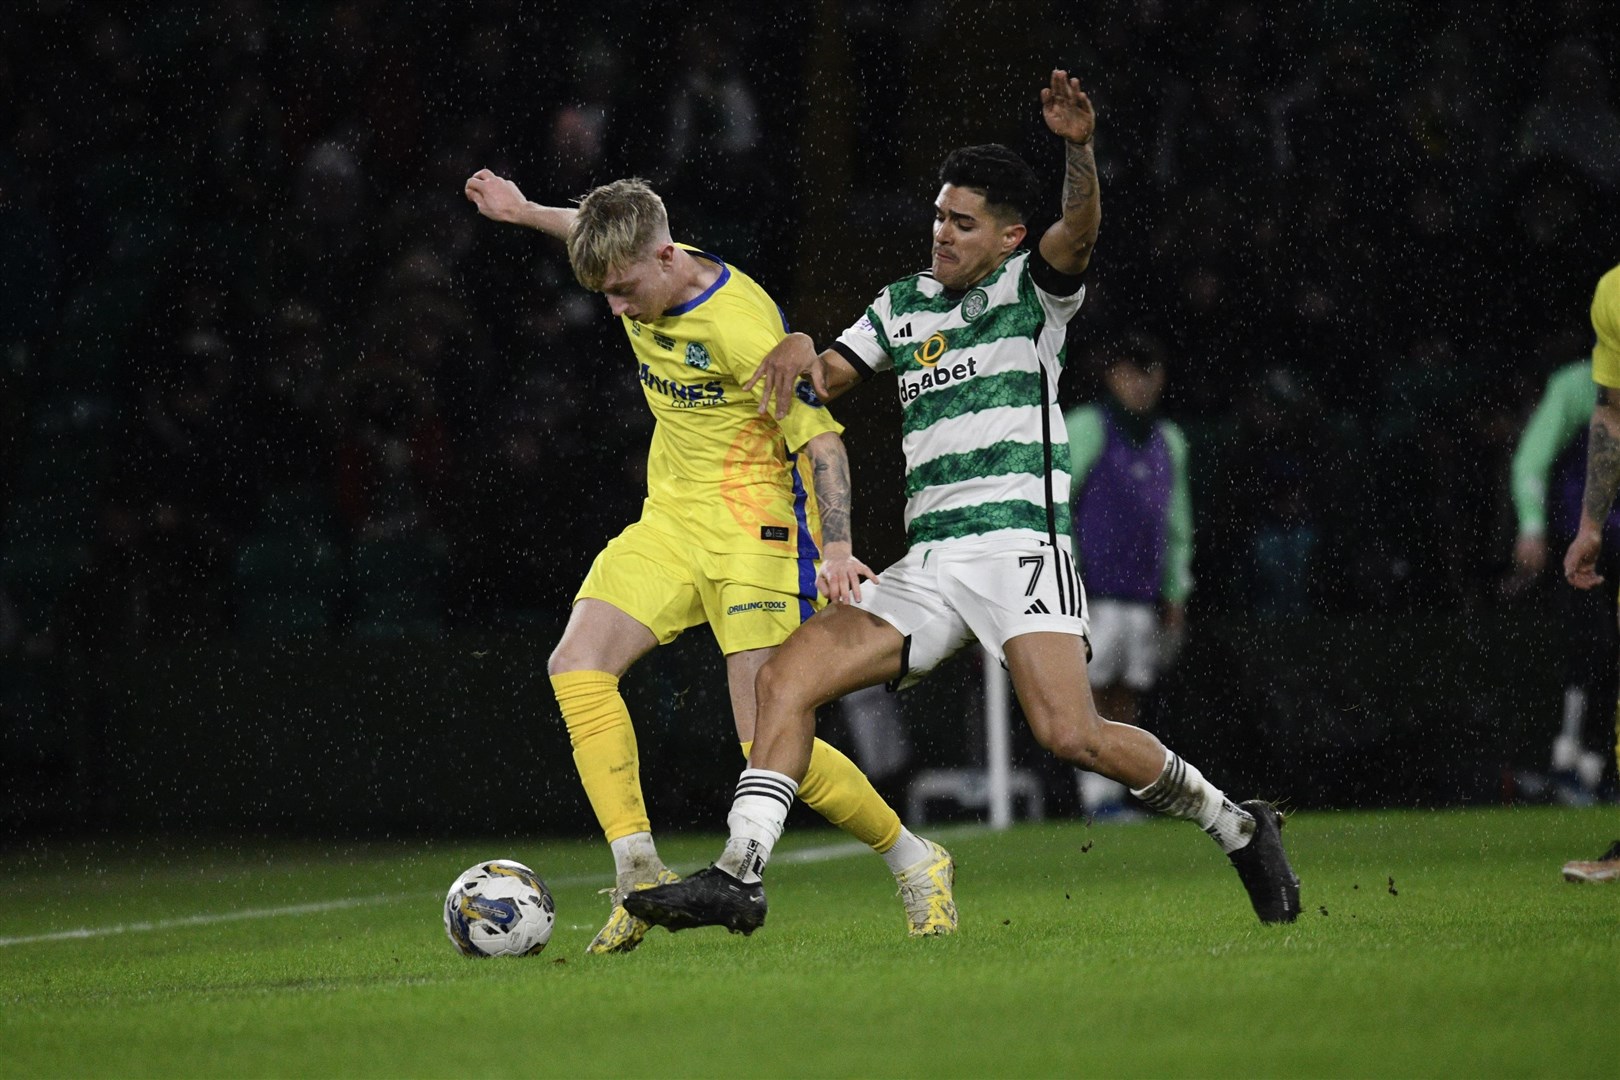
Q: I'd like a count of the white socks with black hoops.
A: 2